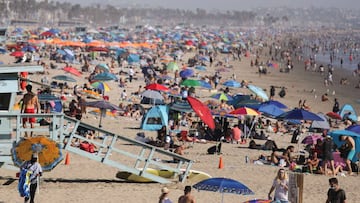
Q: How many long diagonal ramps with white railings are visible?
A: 1